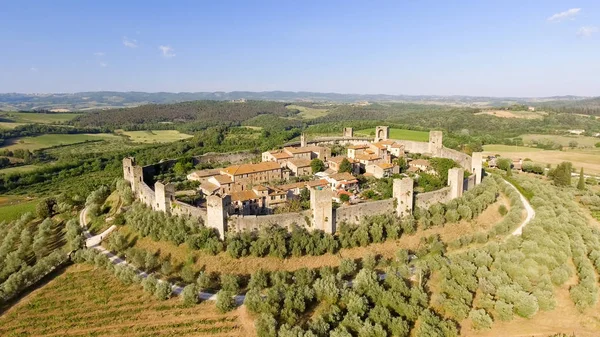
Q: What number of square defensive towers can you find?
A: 11